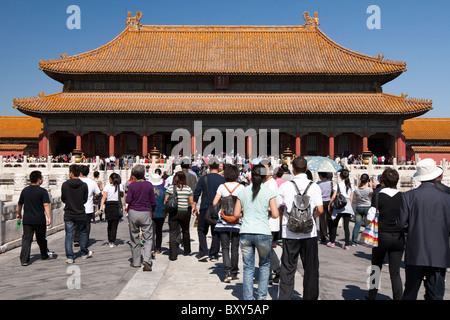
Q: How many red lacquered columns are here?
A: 10